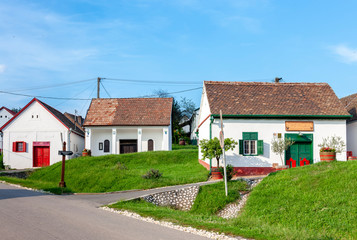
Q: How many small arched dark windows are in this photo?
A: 2